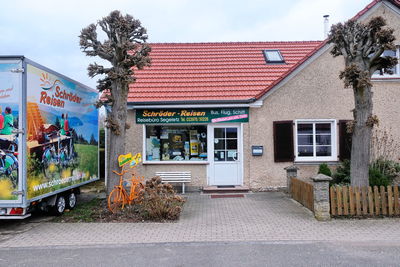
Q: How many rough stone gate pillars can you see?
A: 2